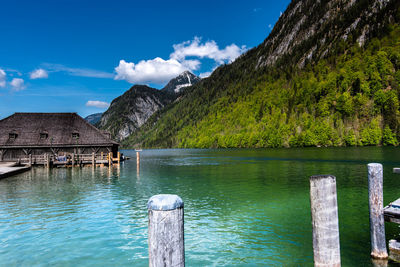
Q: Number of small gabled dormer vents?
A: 3